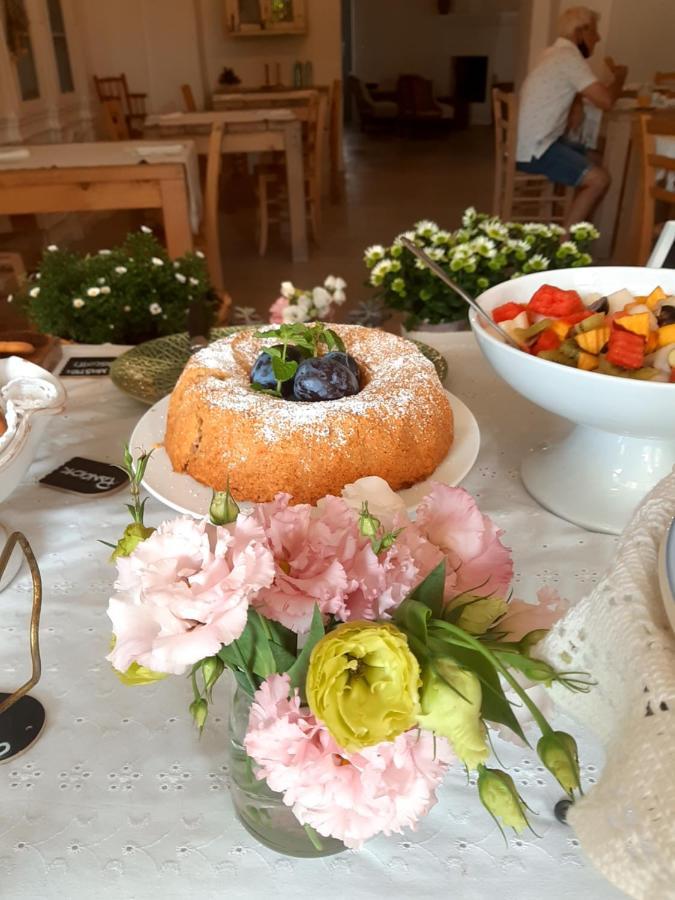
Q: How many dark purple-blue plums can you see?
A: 3